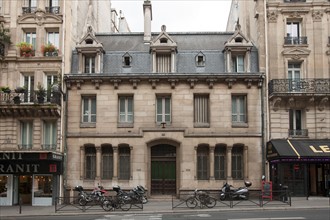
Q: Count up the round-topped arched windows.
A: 6